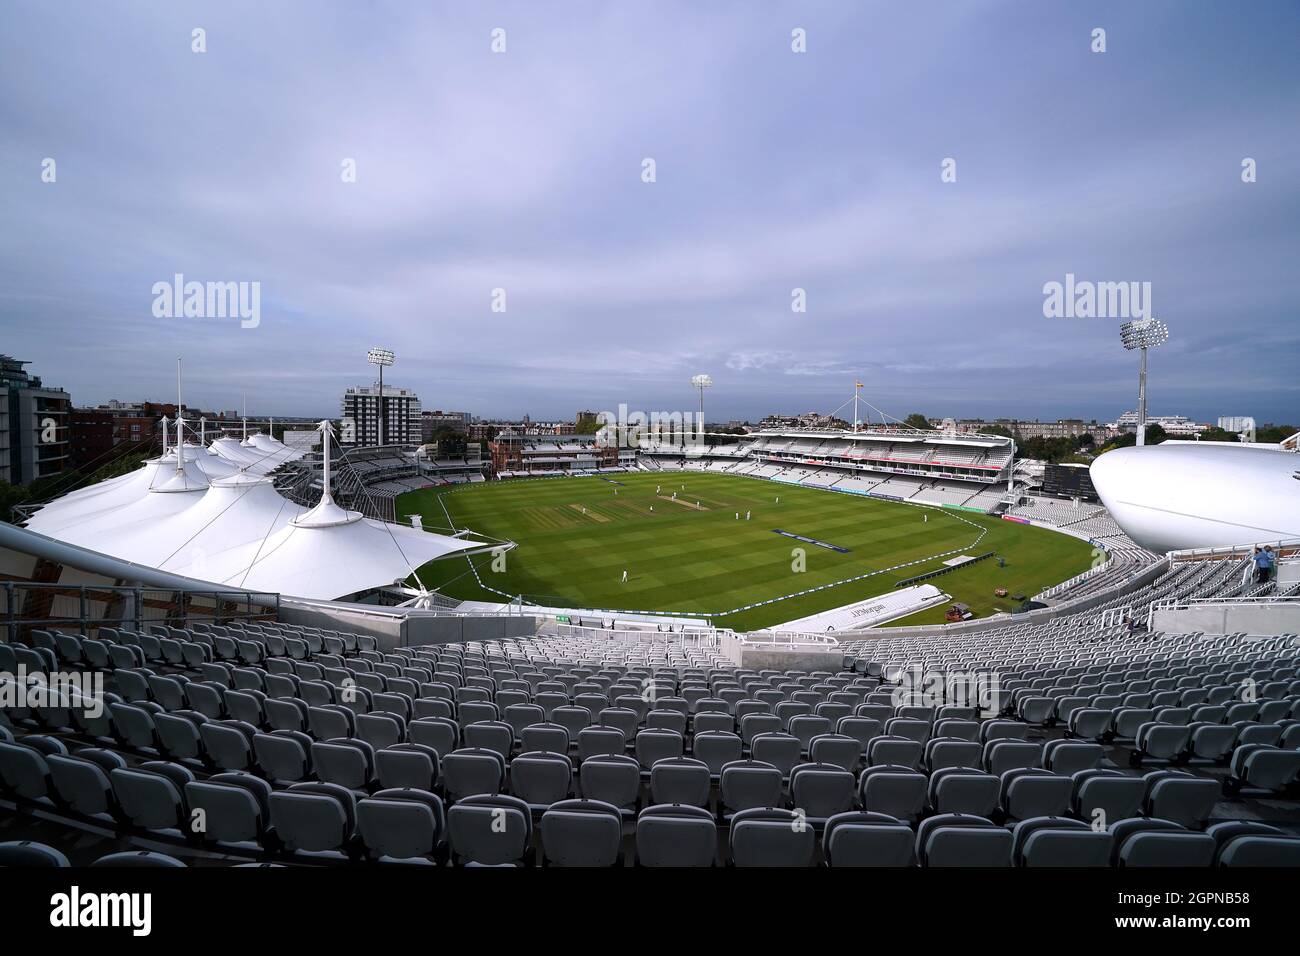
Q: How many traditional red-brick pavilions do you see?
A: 1